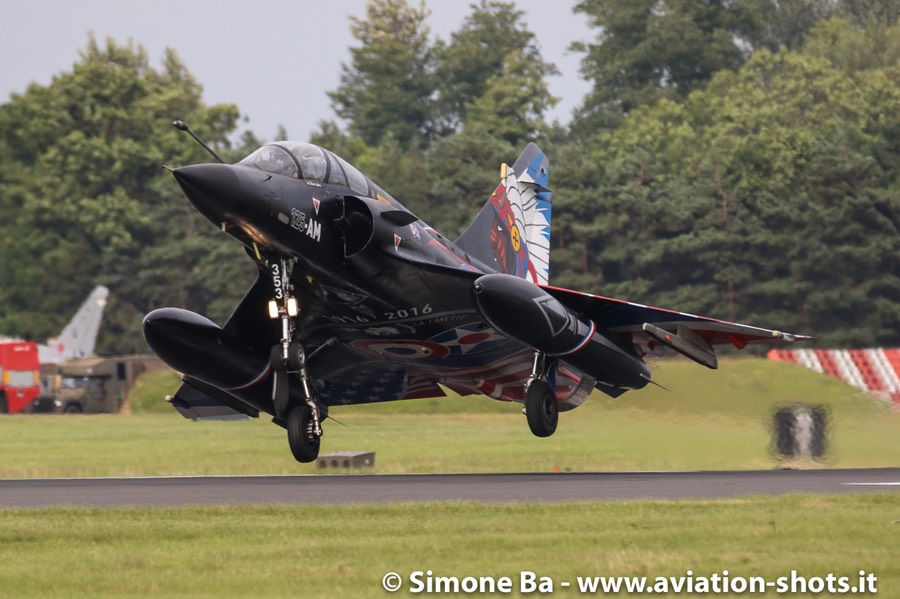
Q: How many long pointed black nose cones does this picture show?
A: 1